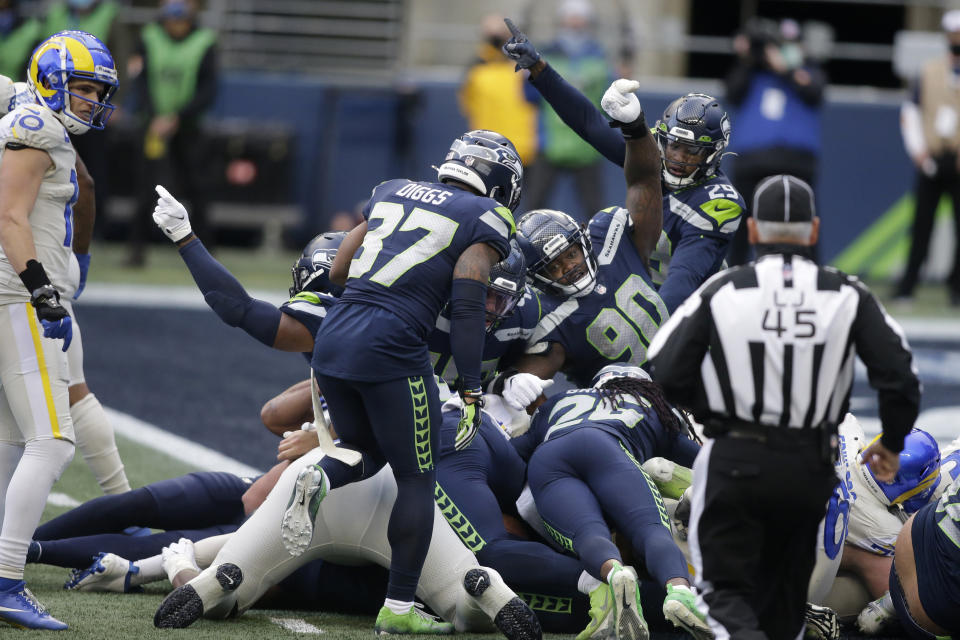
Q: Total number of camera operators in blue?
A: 1